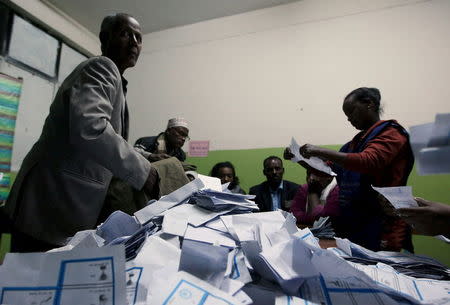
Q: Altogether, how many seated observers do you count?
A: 3